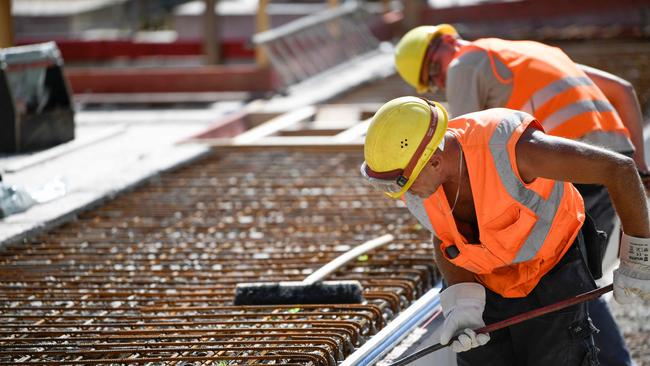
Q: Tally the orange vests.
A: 2